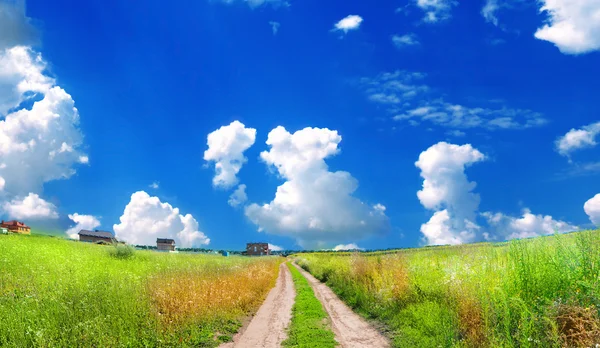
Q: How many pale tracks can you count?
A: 2